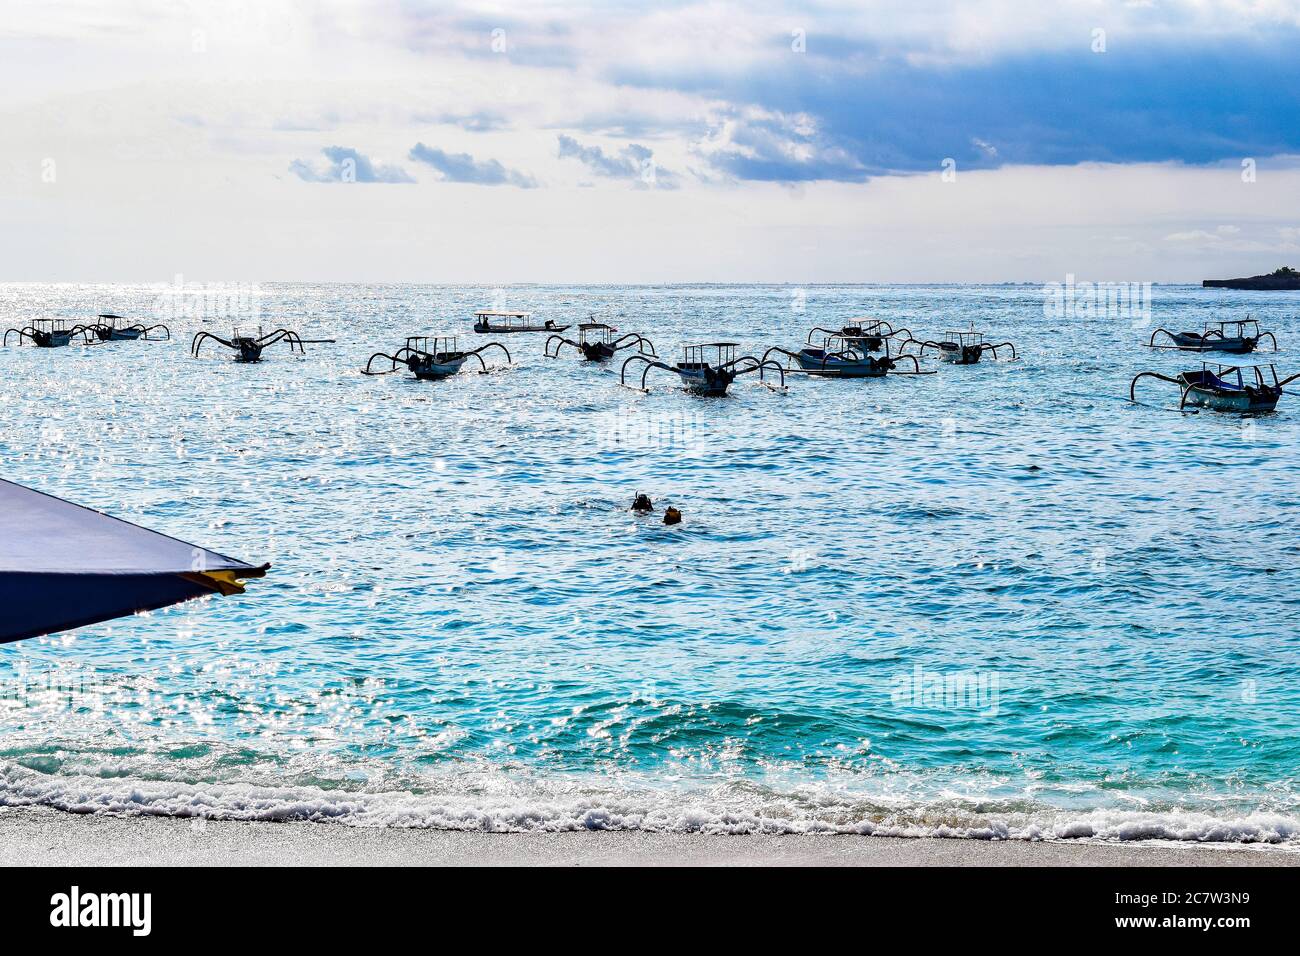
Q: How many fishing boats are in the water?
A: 12